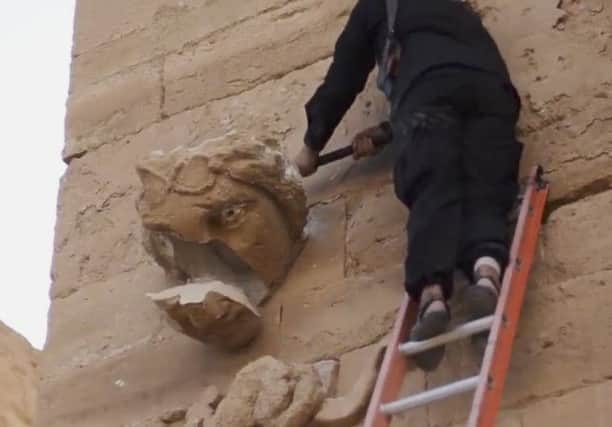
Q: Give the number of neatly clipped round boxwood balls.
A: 0